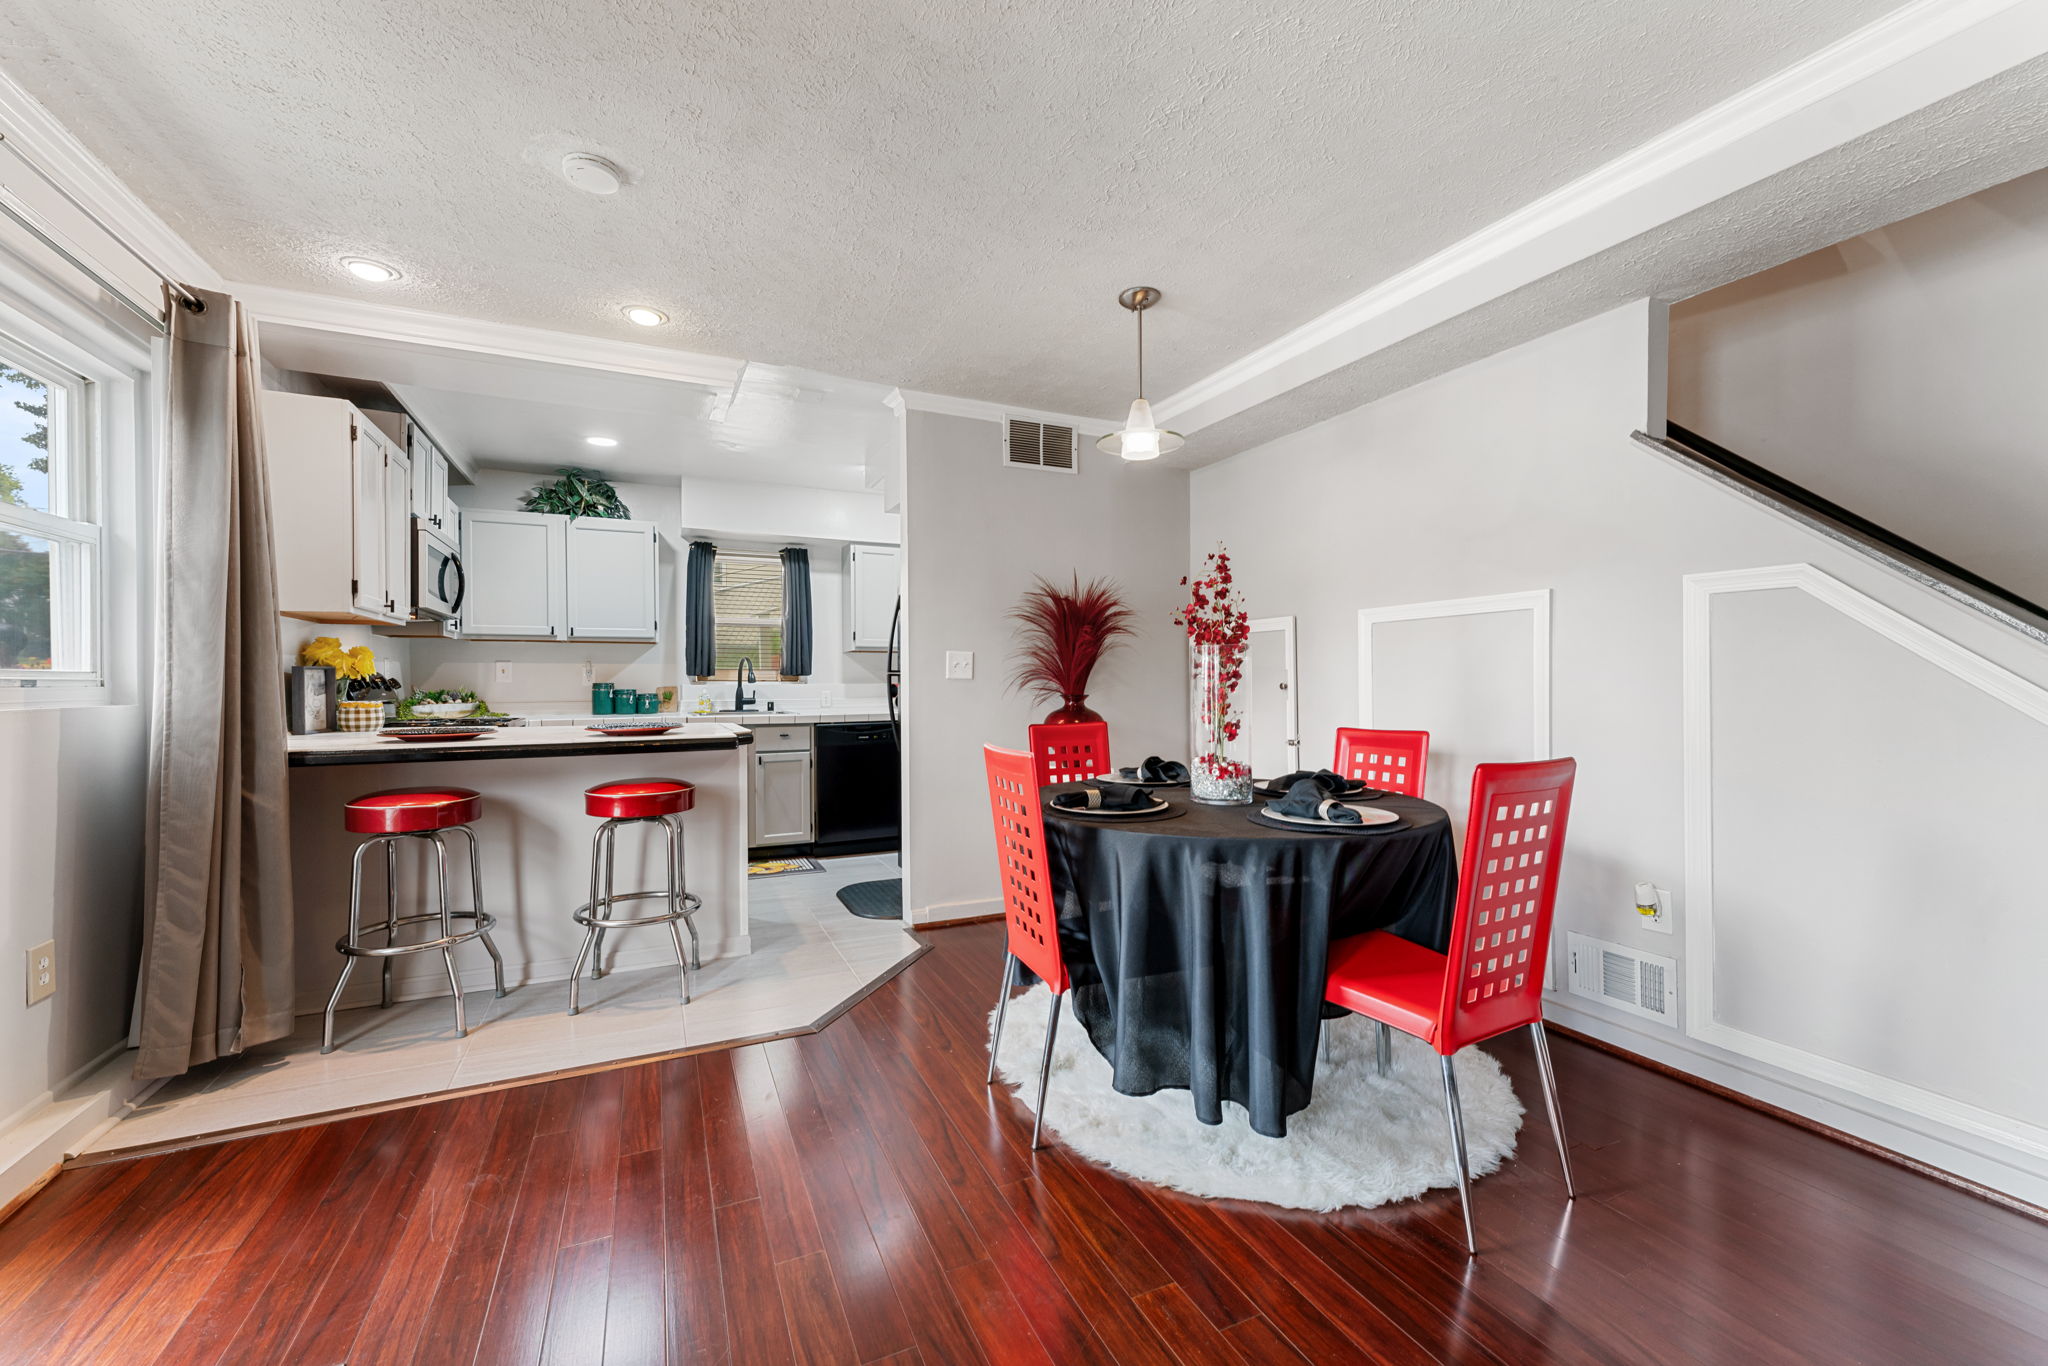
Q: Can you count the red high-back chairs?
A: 4